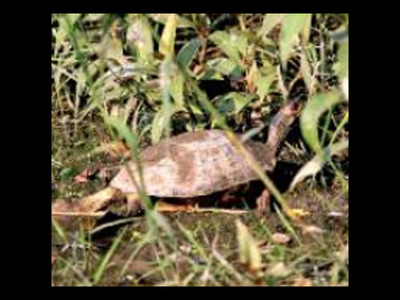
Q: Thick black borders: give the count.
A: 2